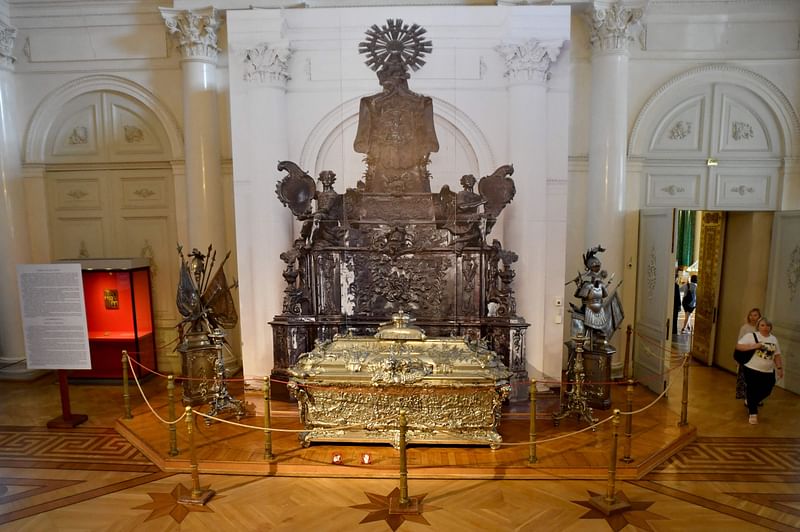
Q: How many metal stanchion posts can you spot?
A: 10